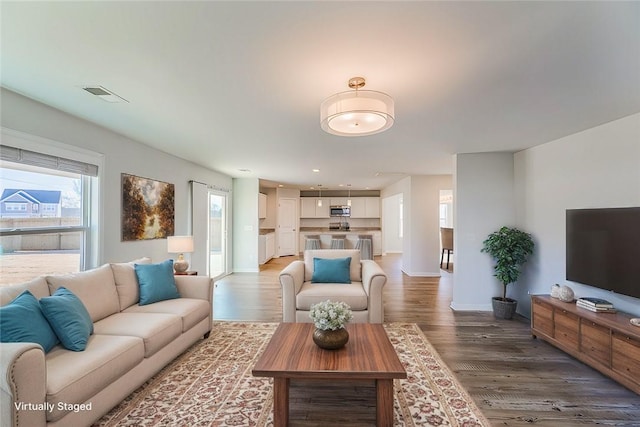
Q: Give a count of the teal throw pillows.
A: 4